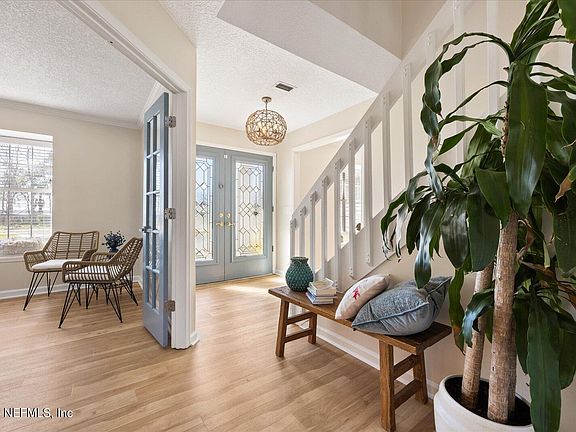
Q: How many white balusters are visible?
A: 12